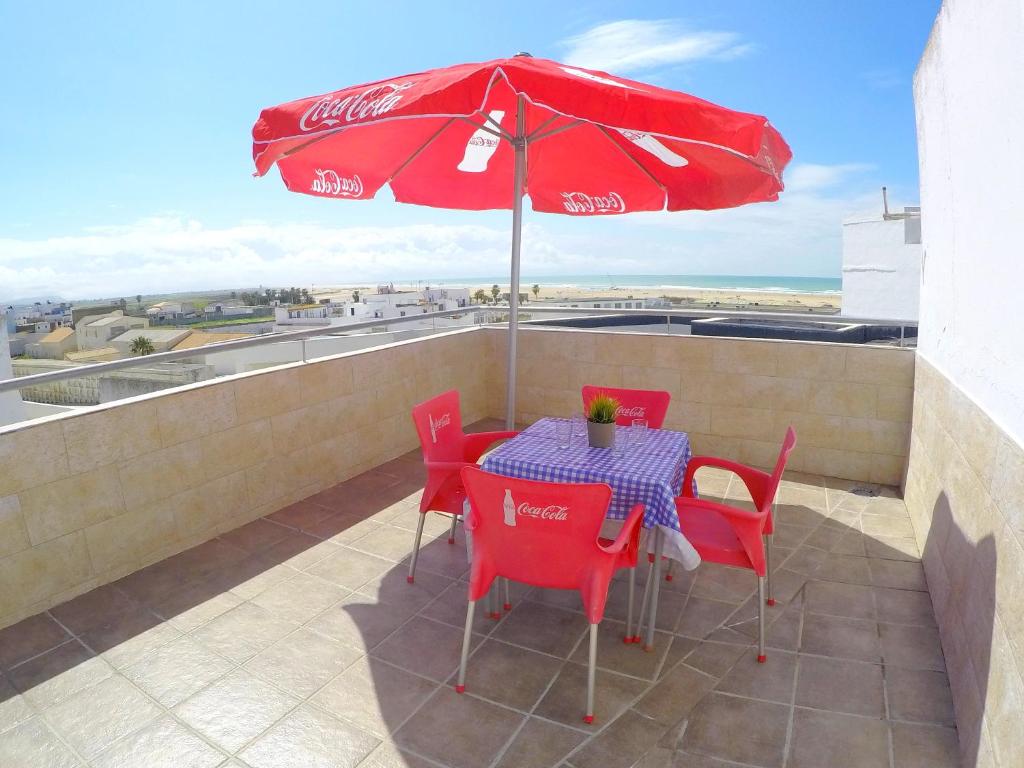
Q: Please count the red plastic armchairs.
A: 4